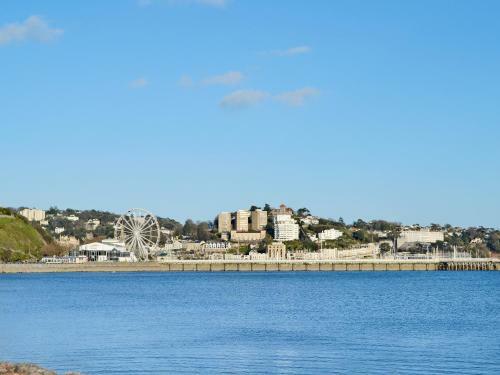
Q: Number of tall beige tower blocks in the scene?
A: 3